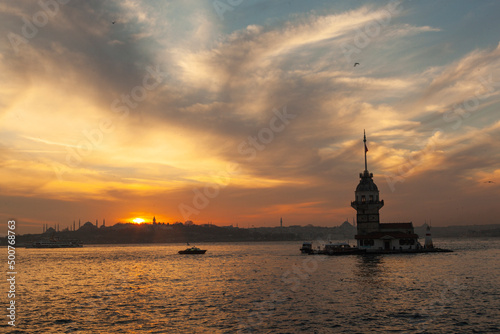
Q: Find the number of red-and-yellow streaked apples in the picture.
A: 0